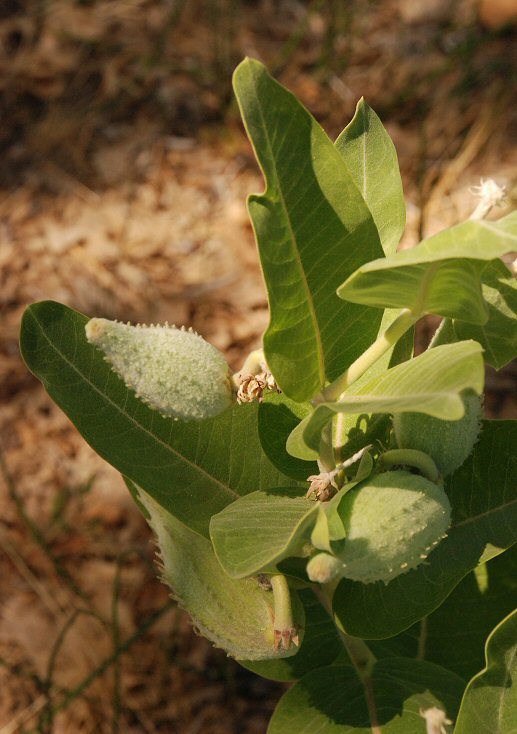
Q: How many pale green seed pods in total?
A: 4